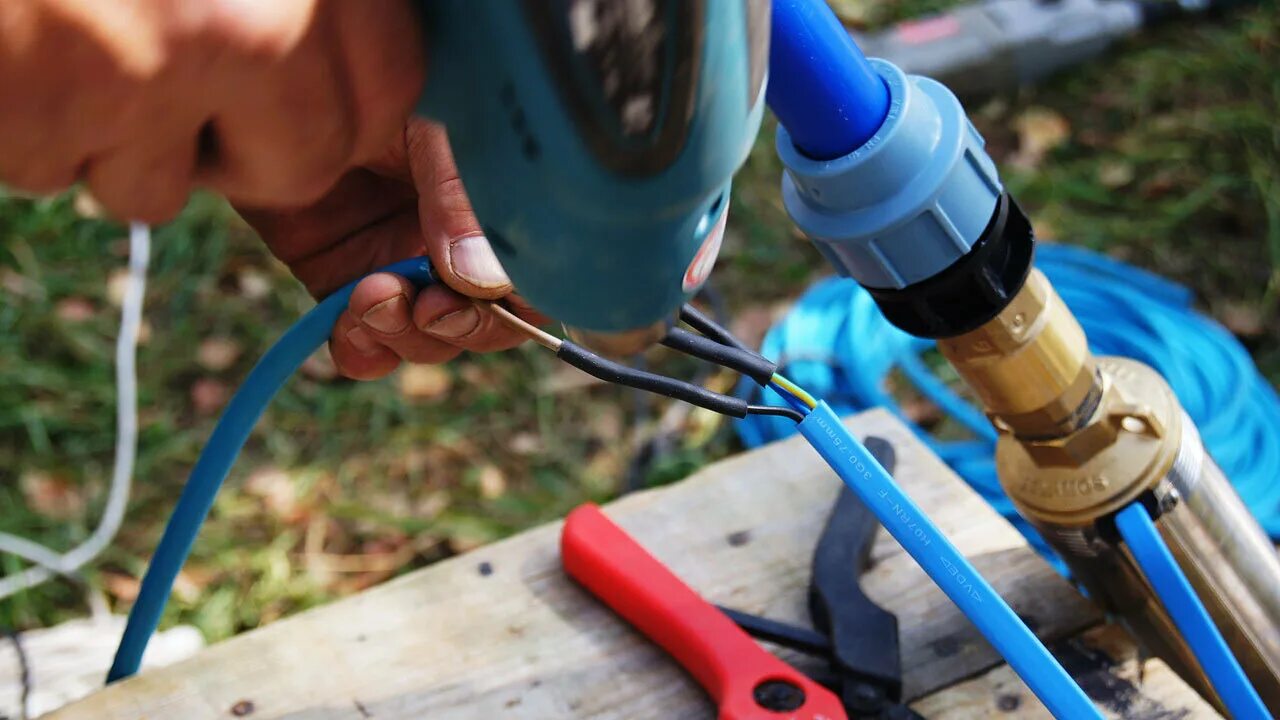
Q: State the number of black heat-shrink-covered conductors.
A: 3